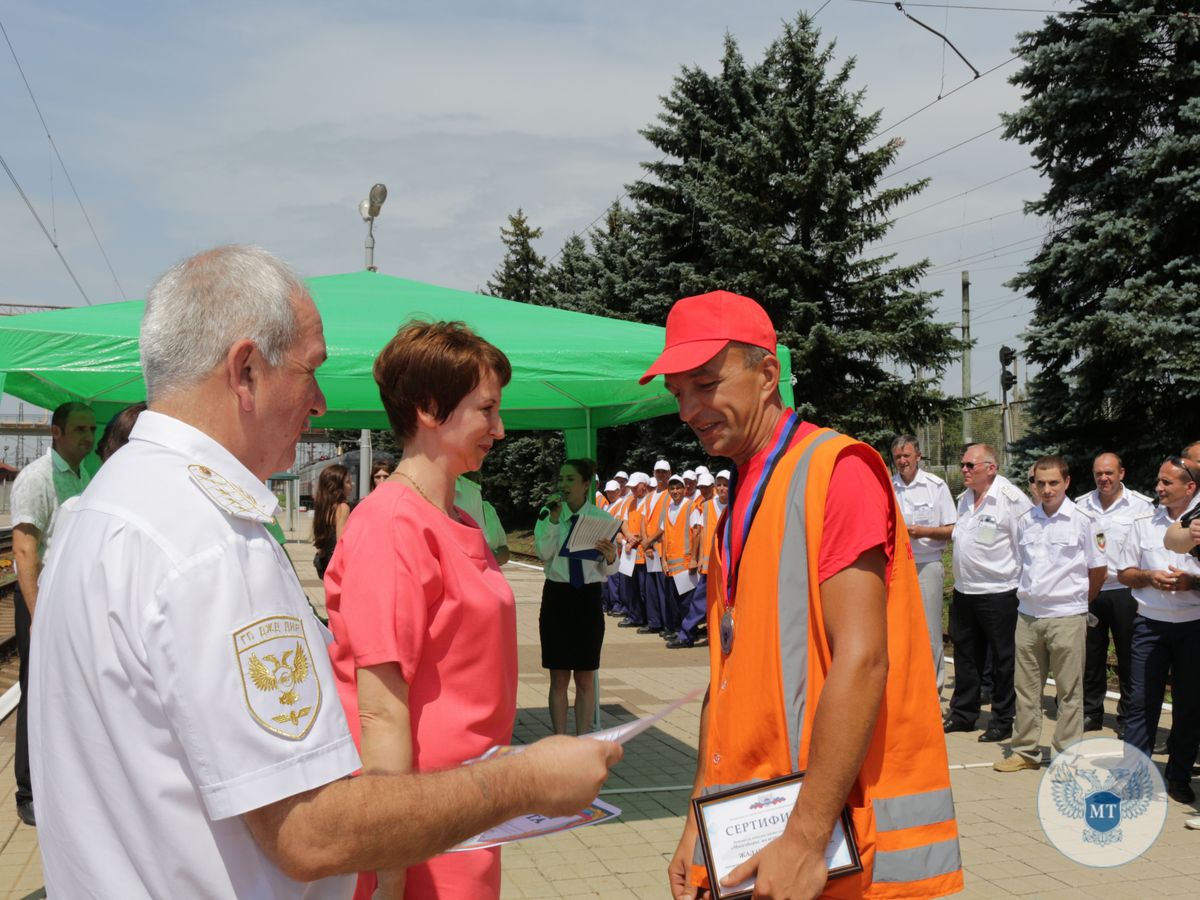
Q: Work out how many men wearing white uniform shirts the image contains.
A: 6